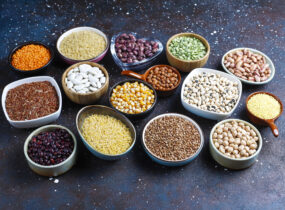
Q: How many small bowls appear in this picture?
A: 15